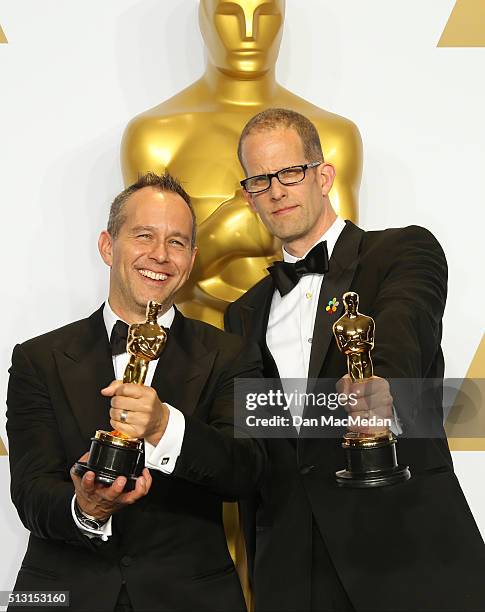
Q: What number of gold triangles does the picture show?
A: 4